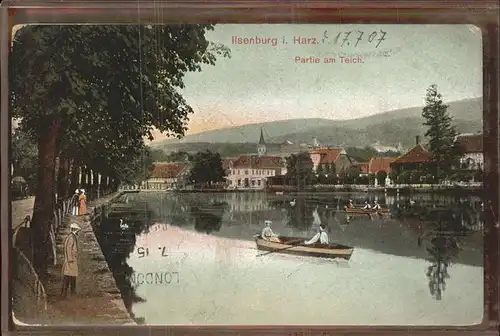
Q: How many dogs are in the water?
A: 0